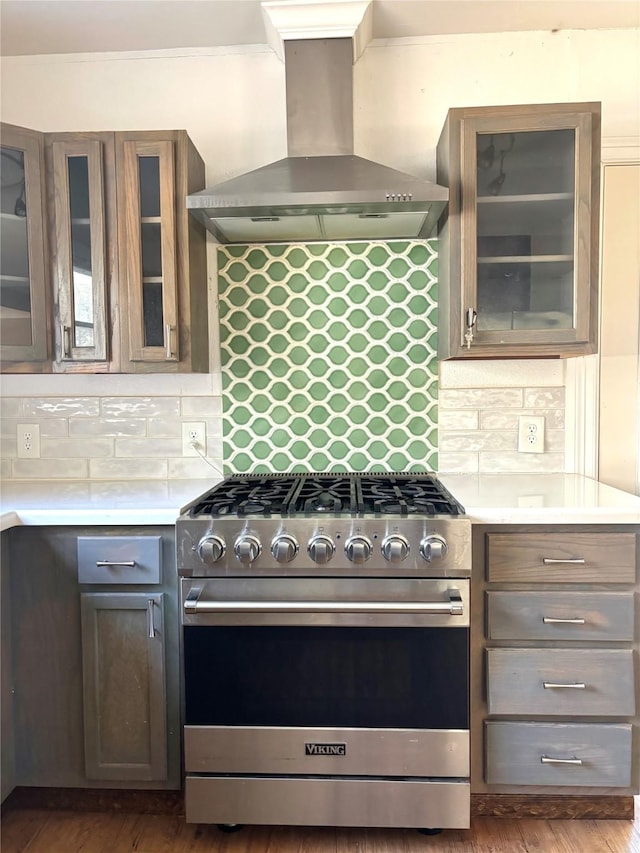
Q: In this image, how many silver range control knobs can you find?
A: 7